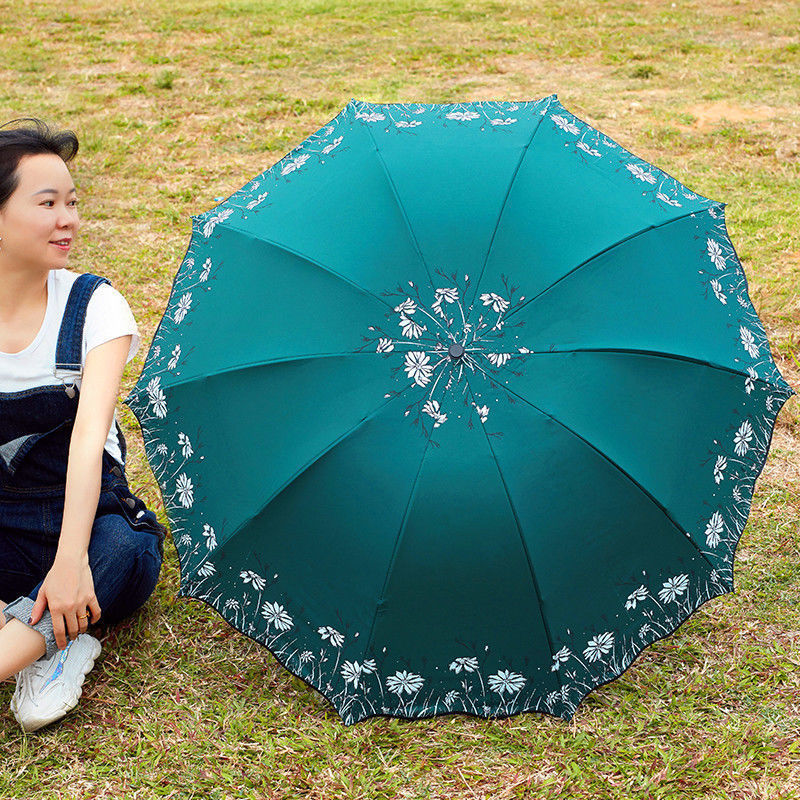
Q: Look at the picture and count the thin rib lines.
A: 10